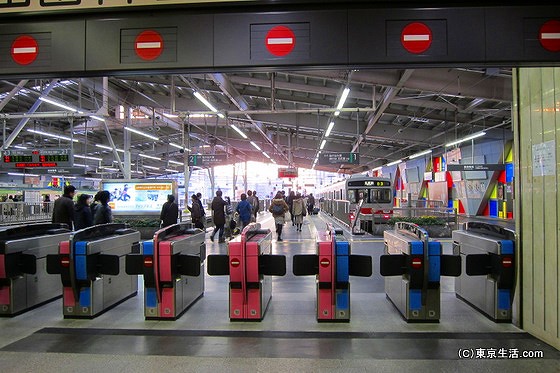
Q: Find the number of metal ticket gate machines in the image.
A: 7